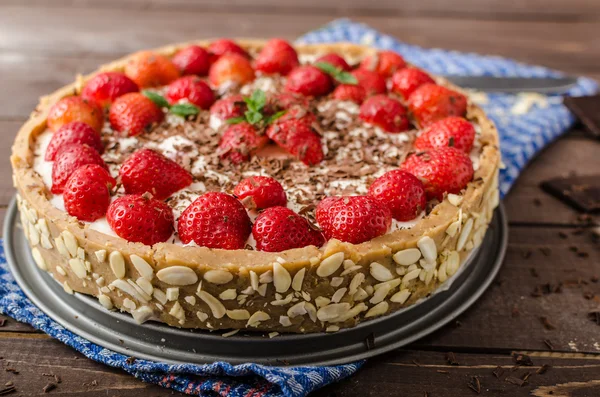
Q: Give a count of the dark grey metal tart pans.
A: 1